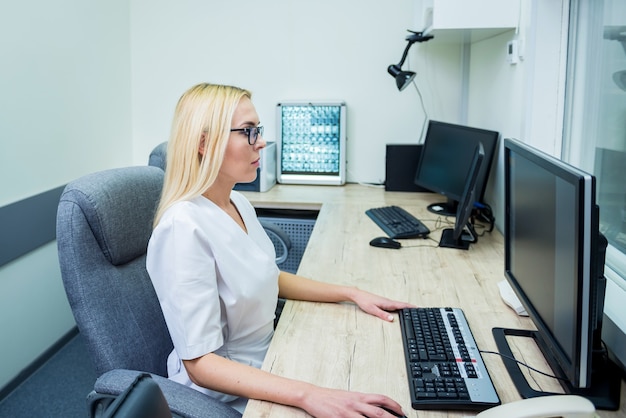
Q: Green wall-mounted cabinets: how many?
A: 0